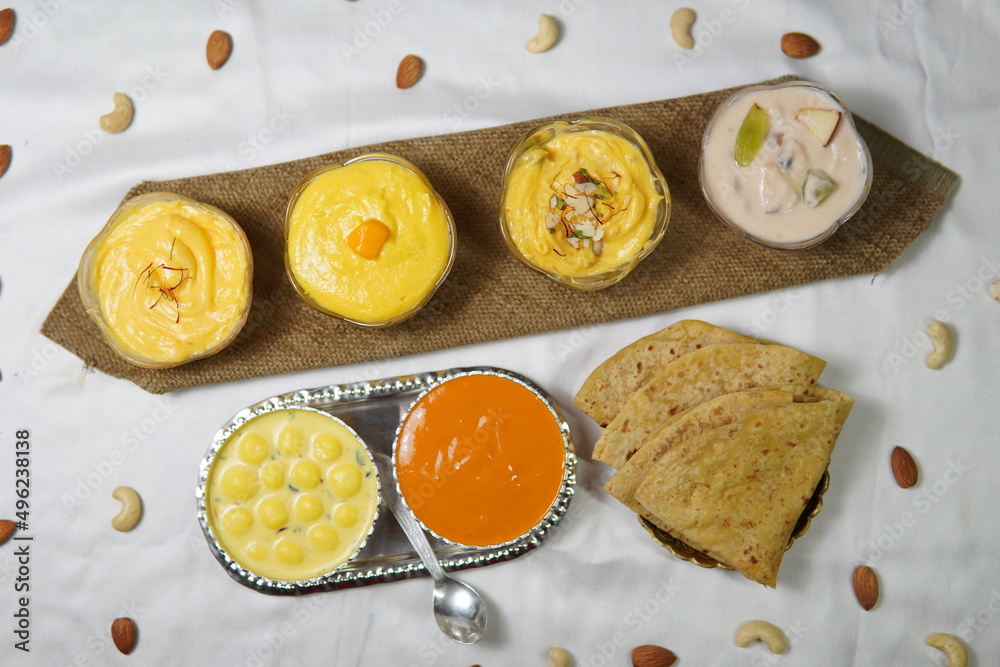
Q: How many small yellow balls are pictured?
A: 14